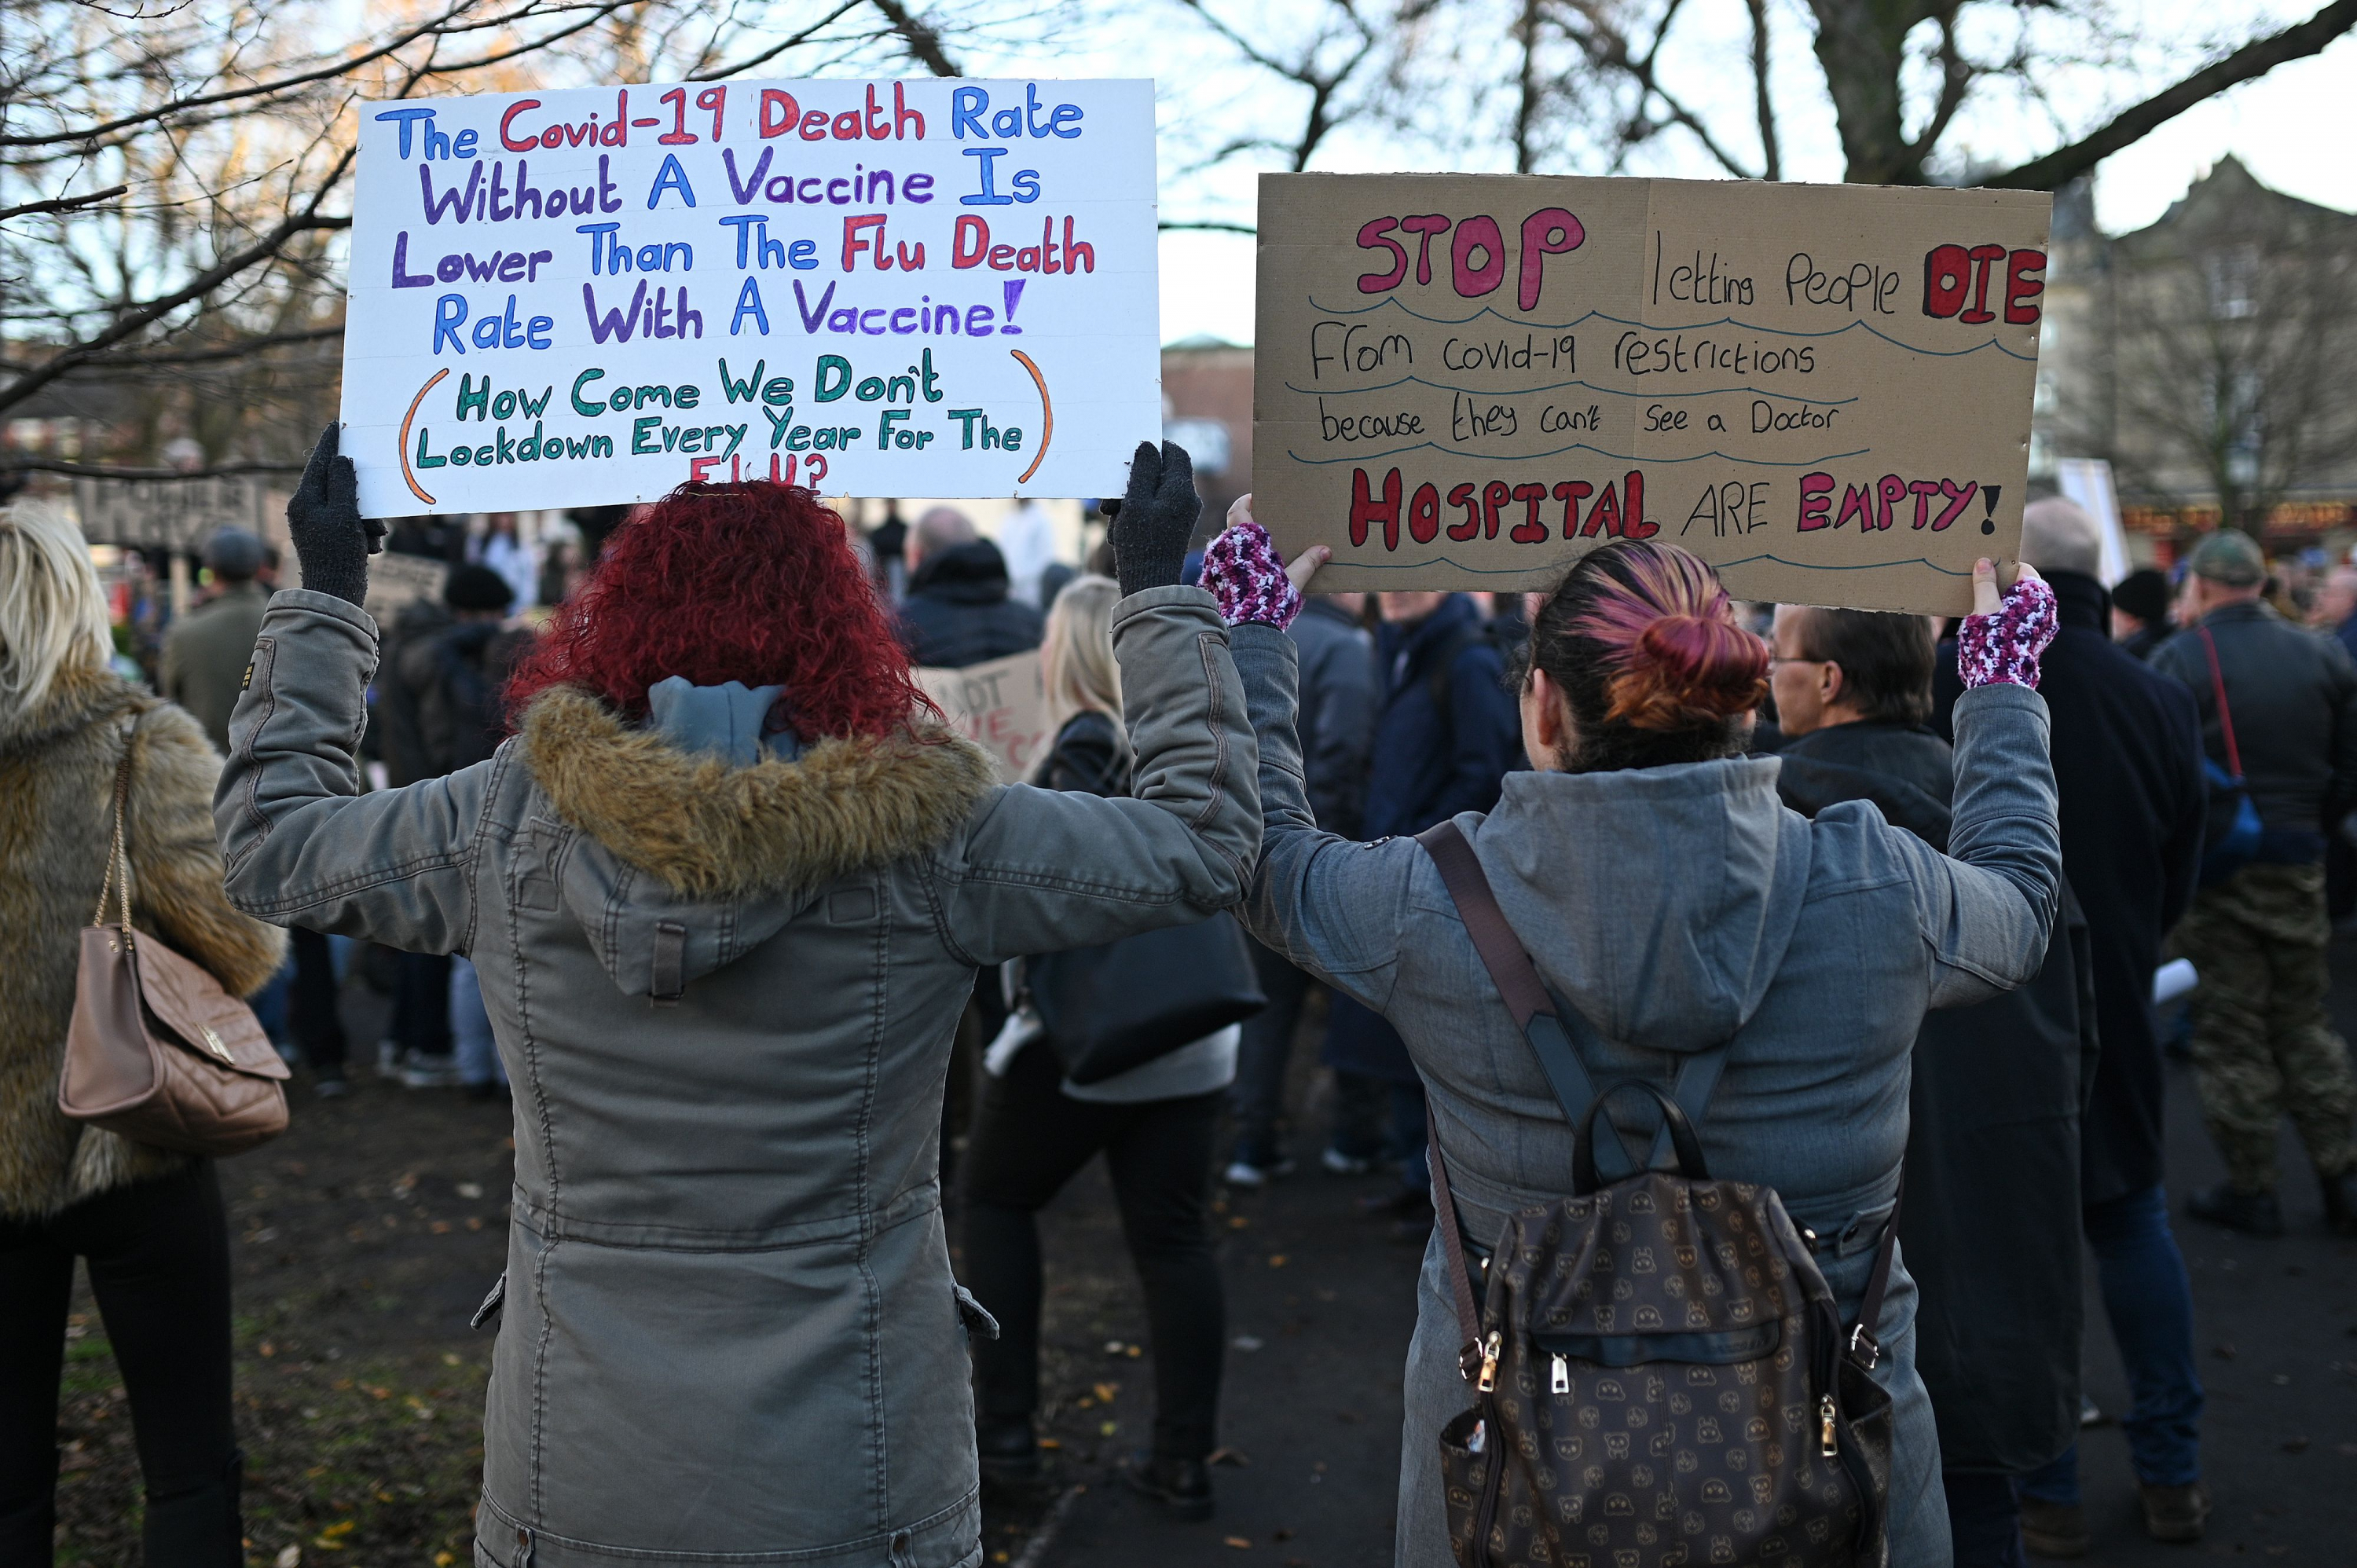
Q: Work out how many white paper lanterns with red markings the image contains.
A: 0